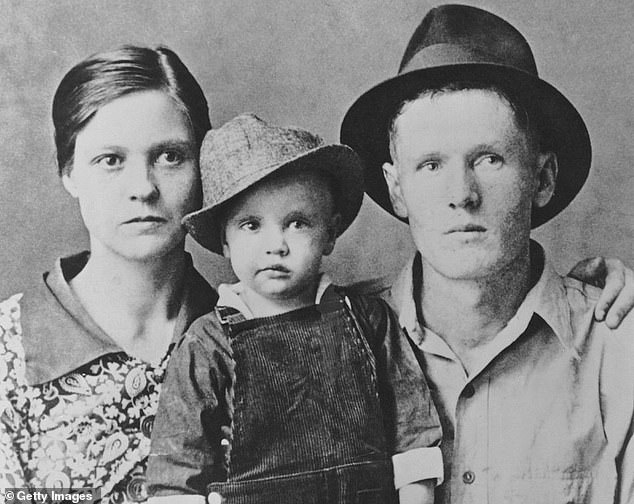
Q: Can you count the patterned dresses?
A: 1